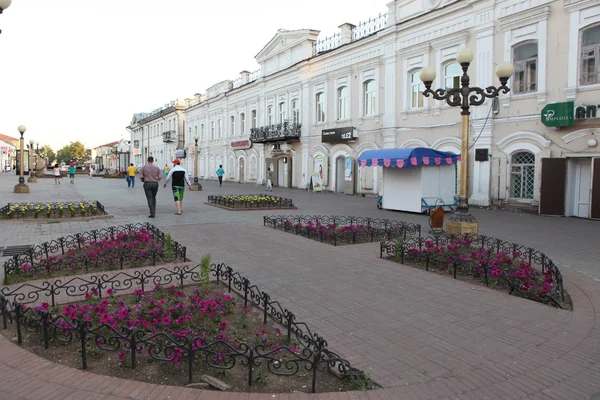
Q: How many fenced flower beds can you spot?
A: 6